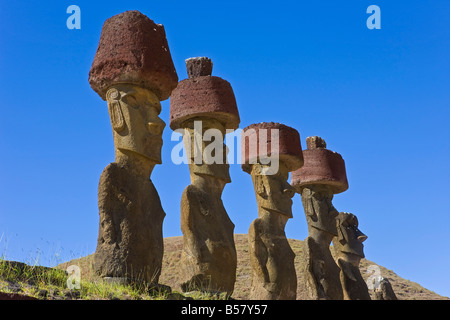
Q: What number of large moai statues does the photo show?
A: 5